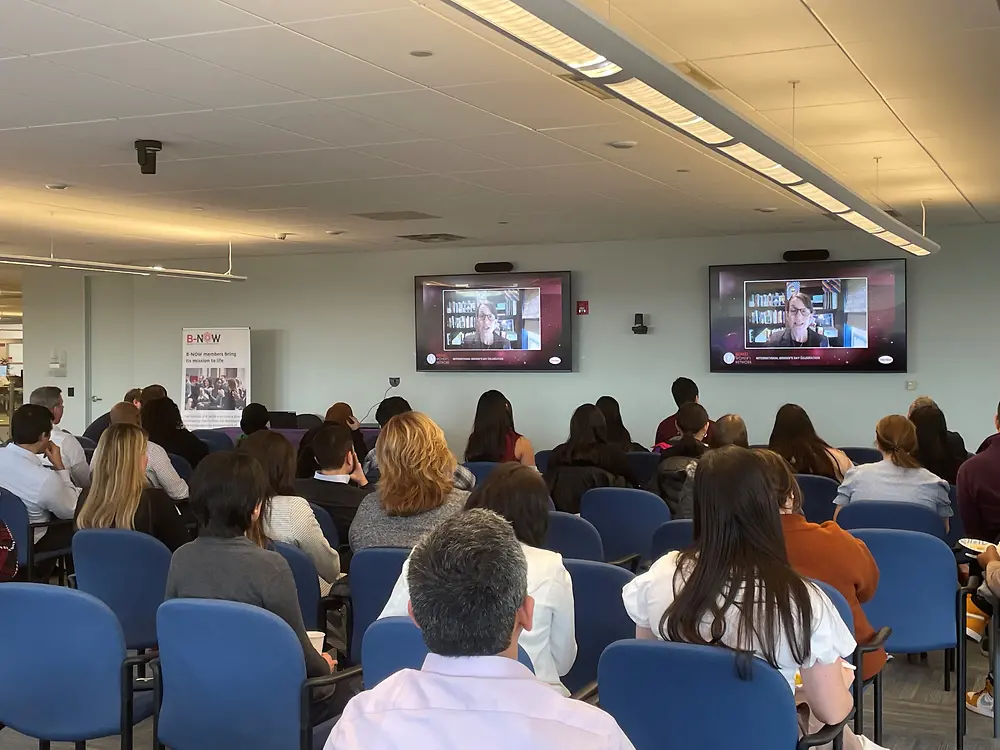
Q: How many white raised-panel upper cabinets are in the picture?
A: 0